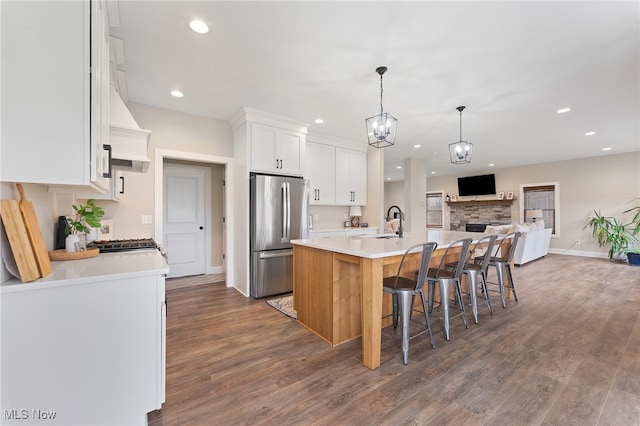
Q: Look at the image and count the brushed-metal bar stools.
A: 4